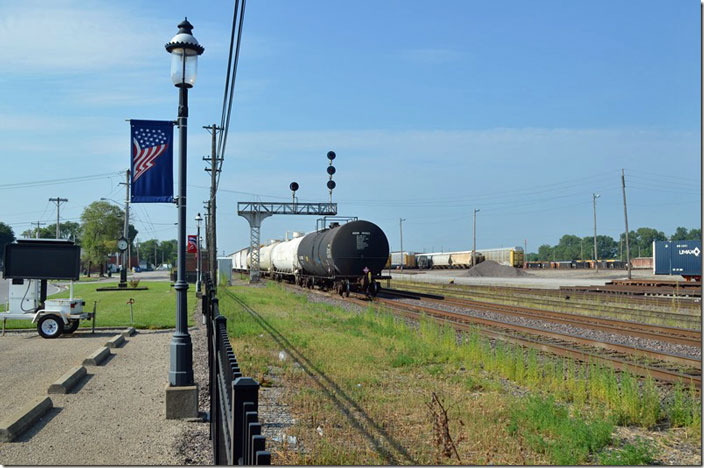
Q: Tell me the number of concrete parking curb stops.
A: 5